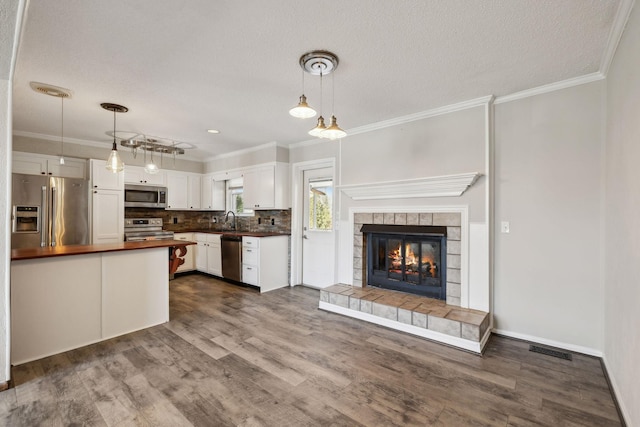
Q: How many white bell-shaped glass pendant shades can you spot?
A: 3